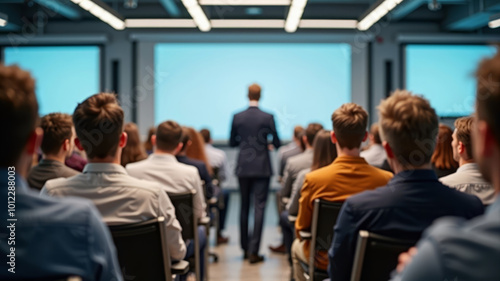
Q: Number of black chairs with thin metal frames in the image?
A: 4